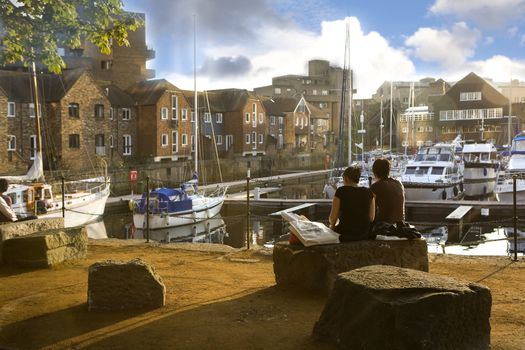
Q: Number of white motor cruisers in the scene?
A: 3